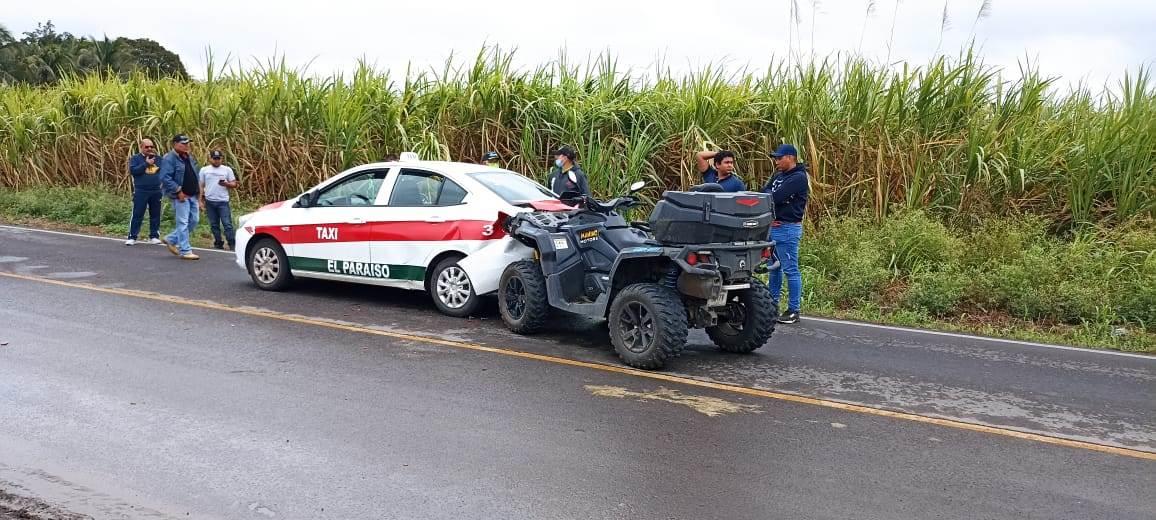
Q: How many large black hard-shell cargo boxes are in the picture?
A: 1